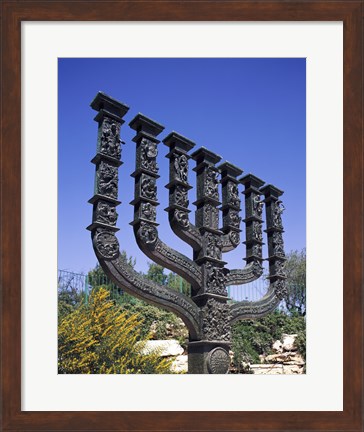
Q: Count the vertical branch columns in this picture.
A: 7